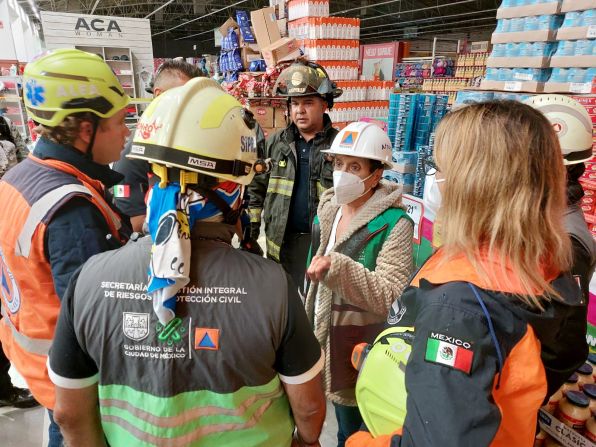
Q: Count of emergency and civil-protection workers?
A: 7